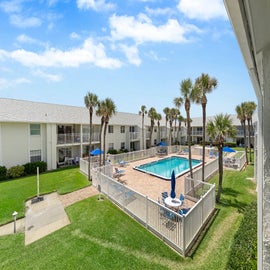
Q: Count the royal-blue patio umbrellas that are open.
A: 3